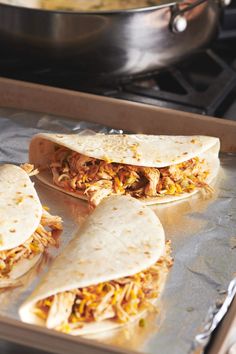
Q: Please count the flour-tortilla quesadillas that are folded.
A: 3